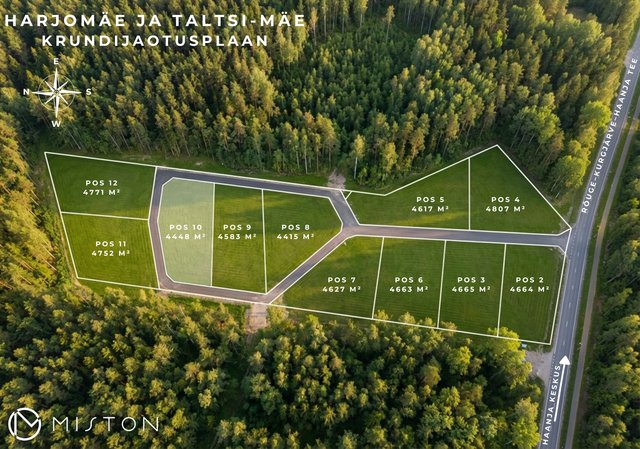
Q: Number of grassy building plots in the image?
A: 11